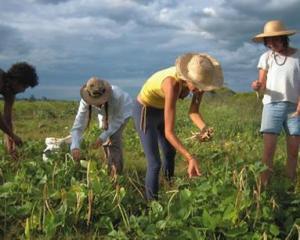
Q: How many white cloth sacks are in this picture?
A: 1